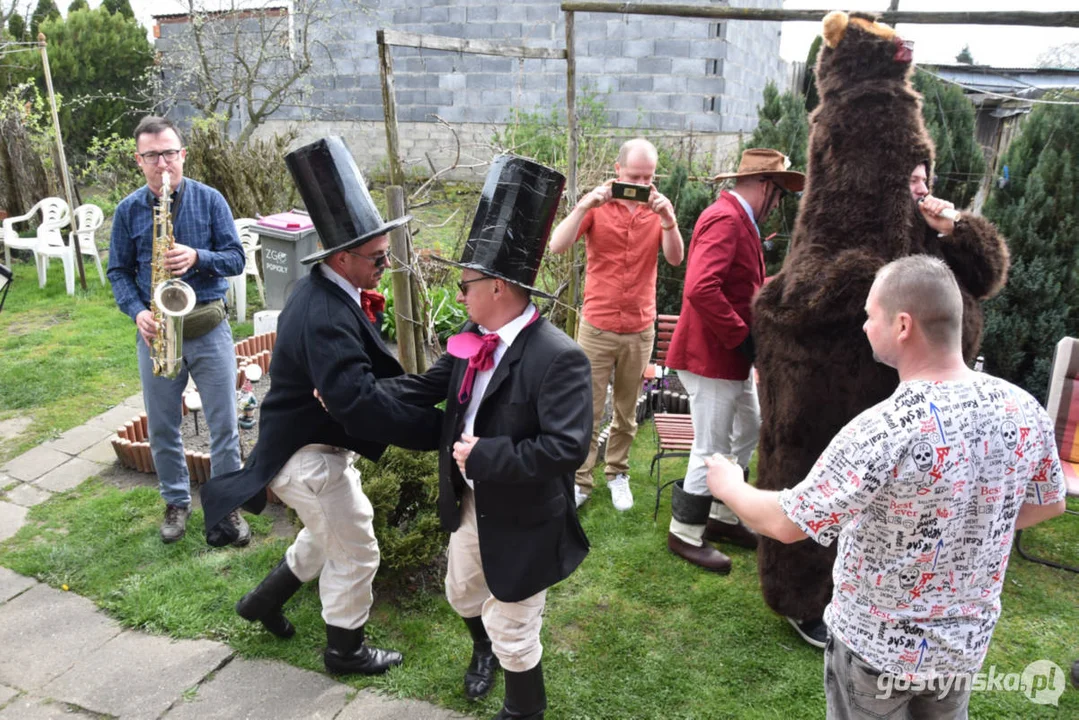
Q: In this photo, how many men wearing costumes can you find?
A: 4